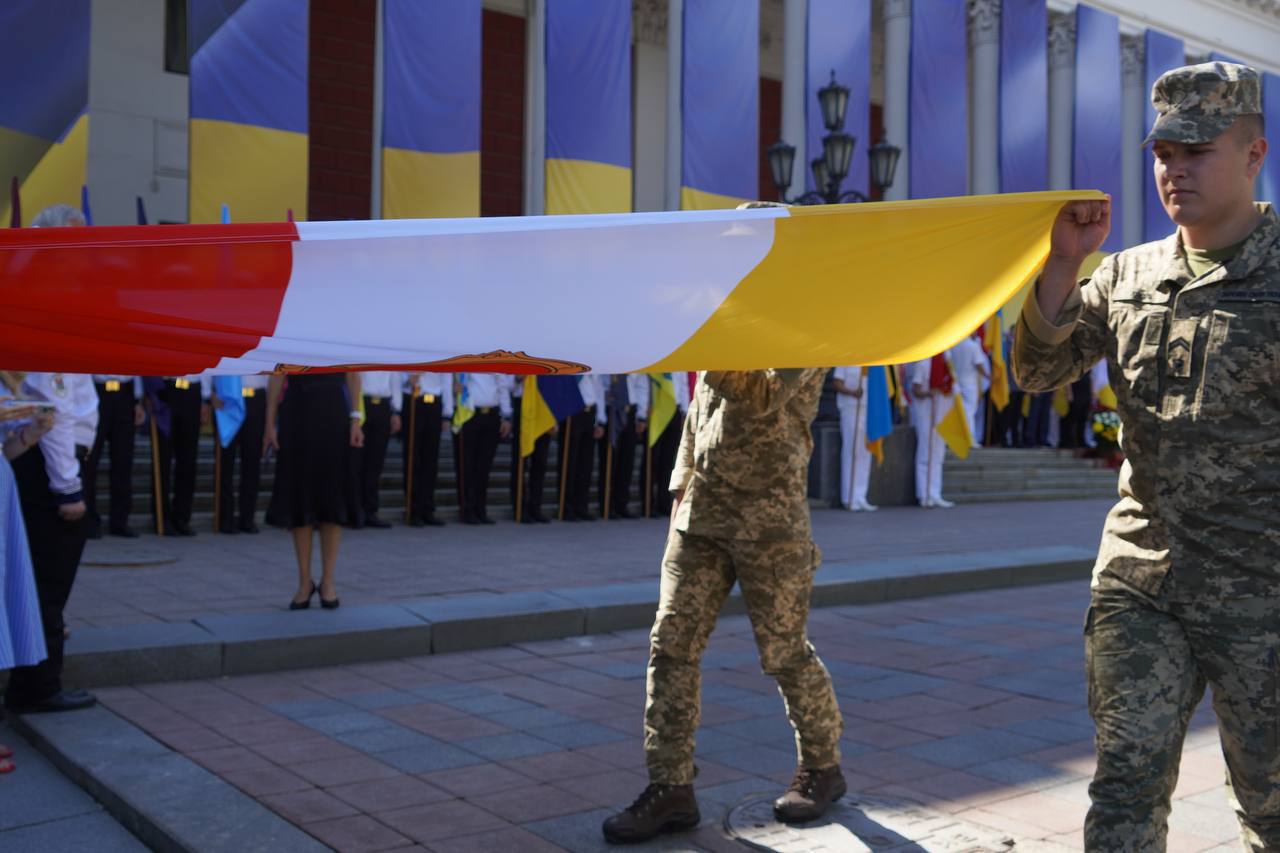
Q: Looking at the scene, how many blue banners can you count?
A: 12